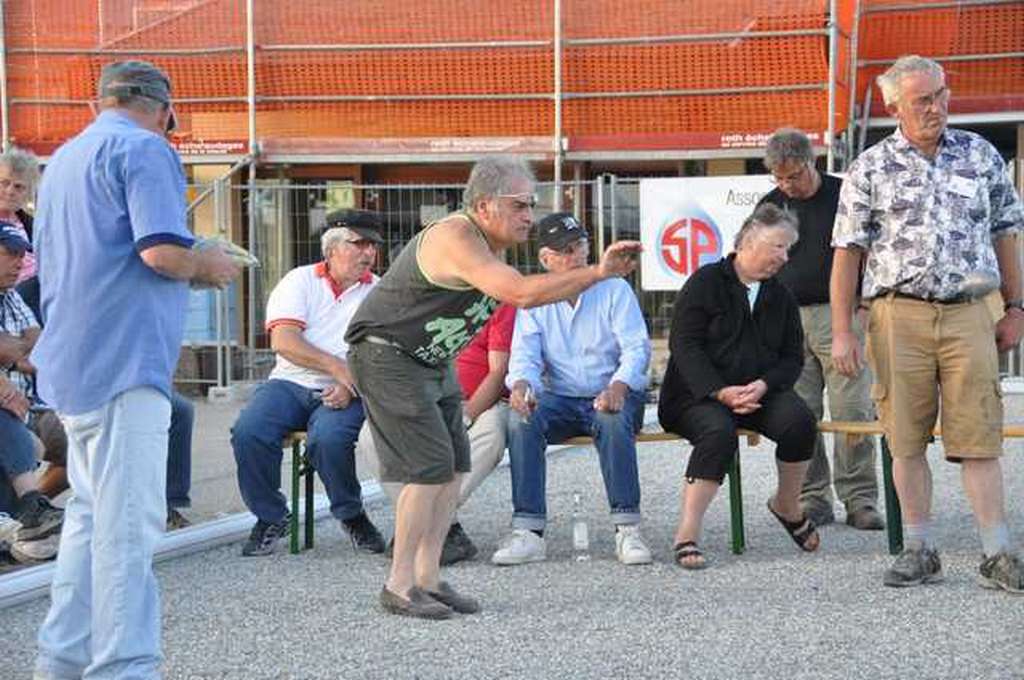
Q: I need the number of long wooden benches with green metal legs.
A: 2